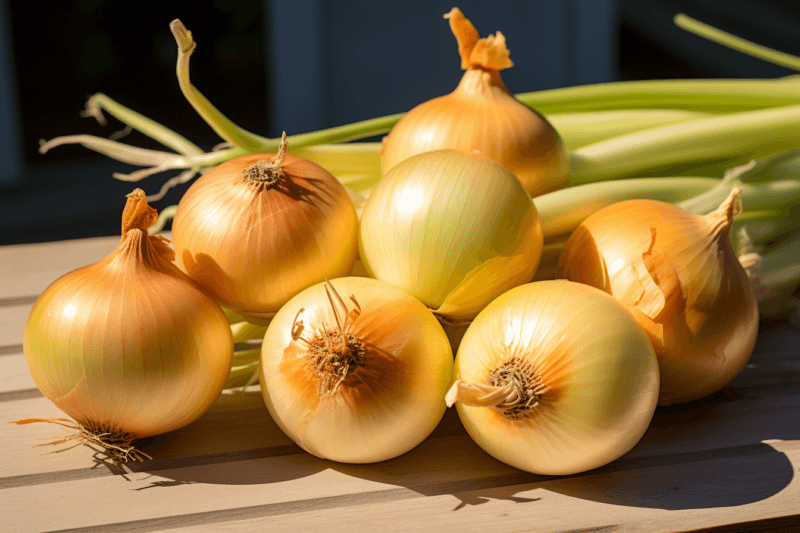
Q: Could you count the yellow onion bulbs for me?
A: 7